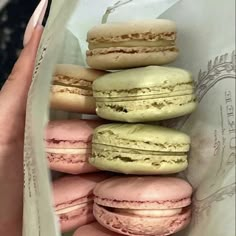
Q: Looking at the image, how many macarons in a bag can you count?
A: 8